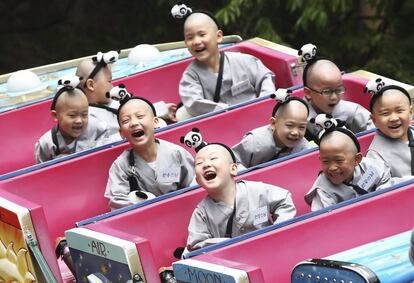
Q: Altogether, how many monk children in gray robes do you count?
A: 9